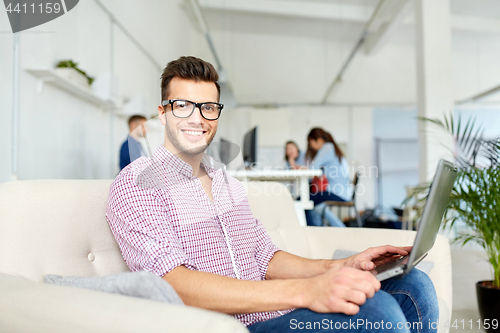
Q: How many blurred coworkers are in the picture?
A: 3